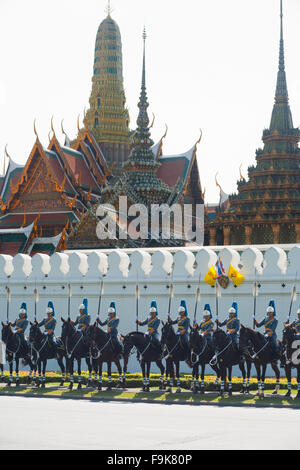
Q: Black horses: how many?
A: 10